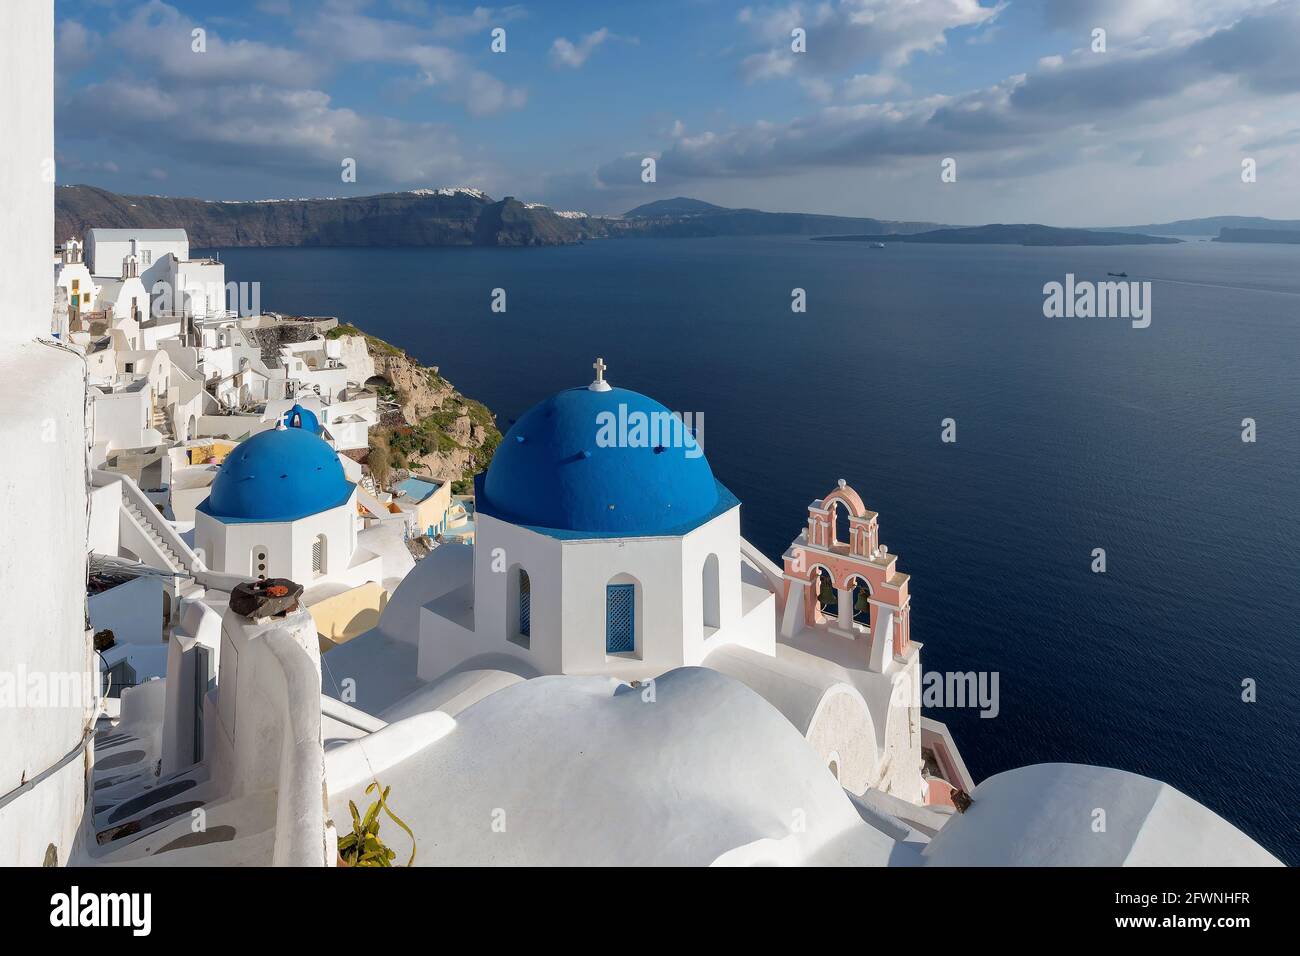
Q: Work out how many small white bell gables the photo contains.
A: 2